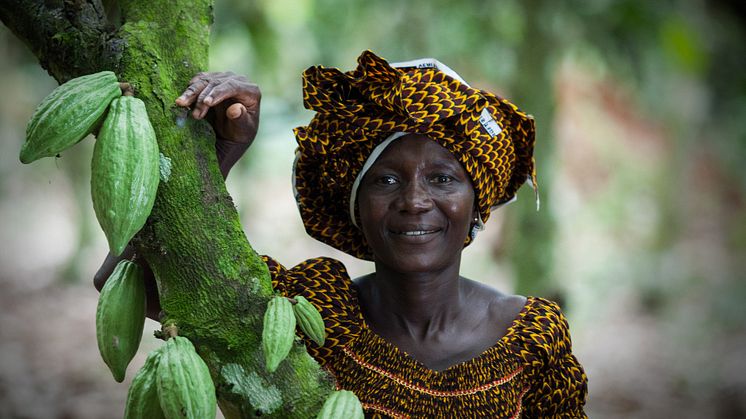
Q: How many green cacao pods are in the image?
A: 8